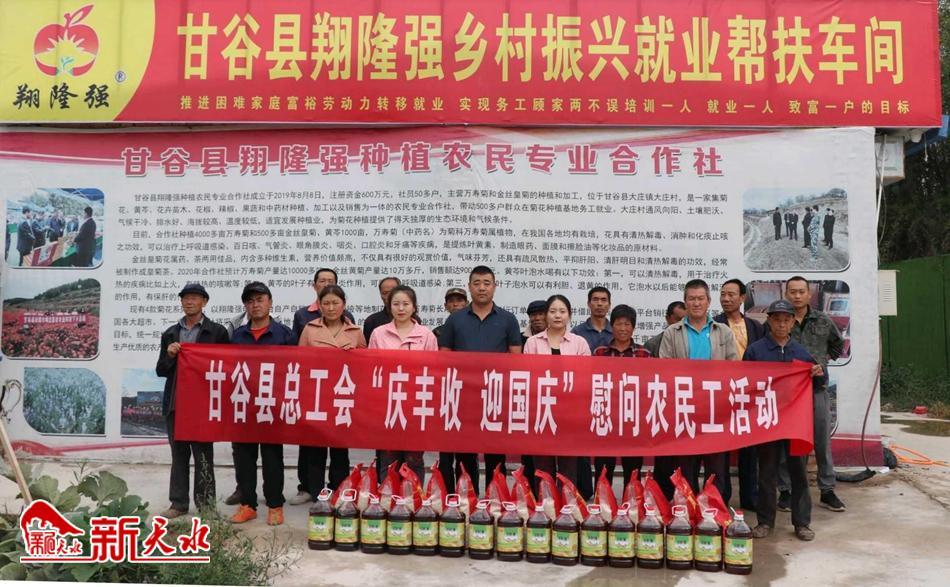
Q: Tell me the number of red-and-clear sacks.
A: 15